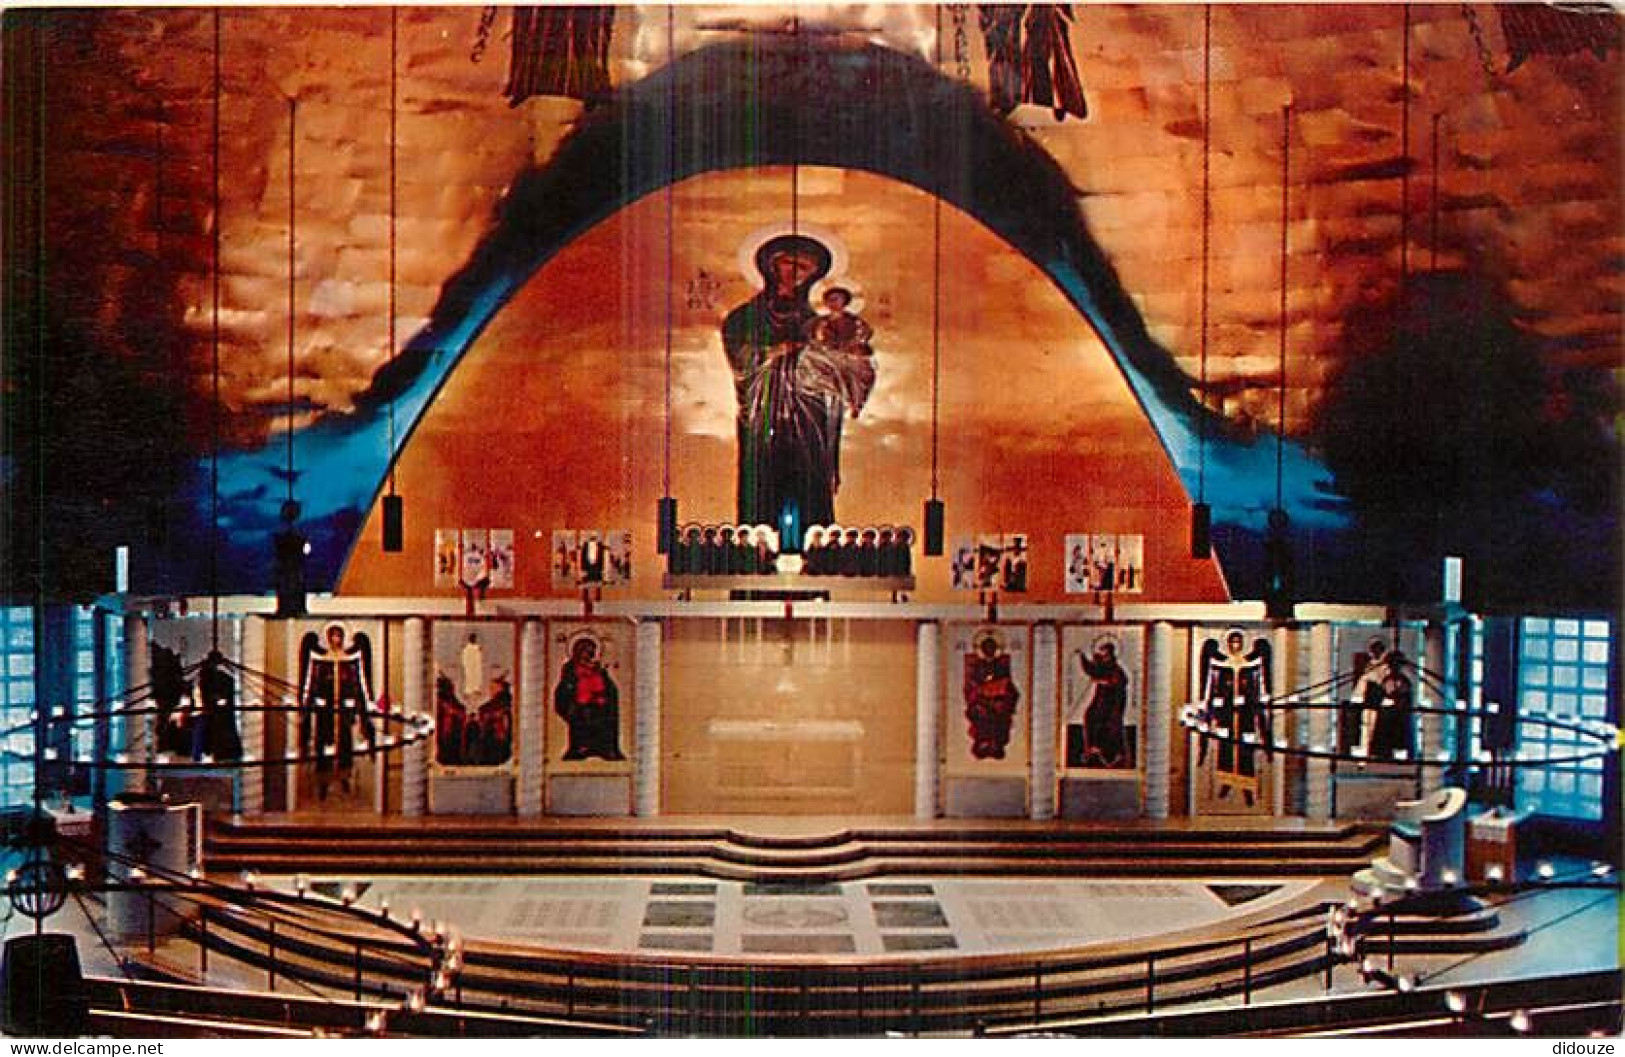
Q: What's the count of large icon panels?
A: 8